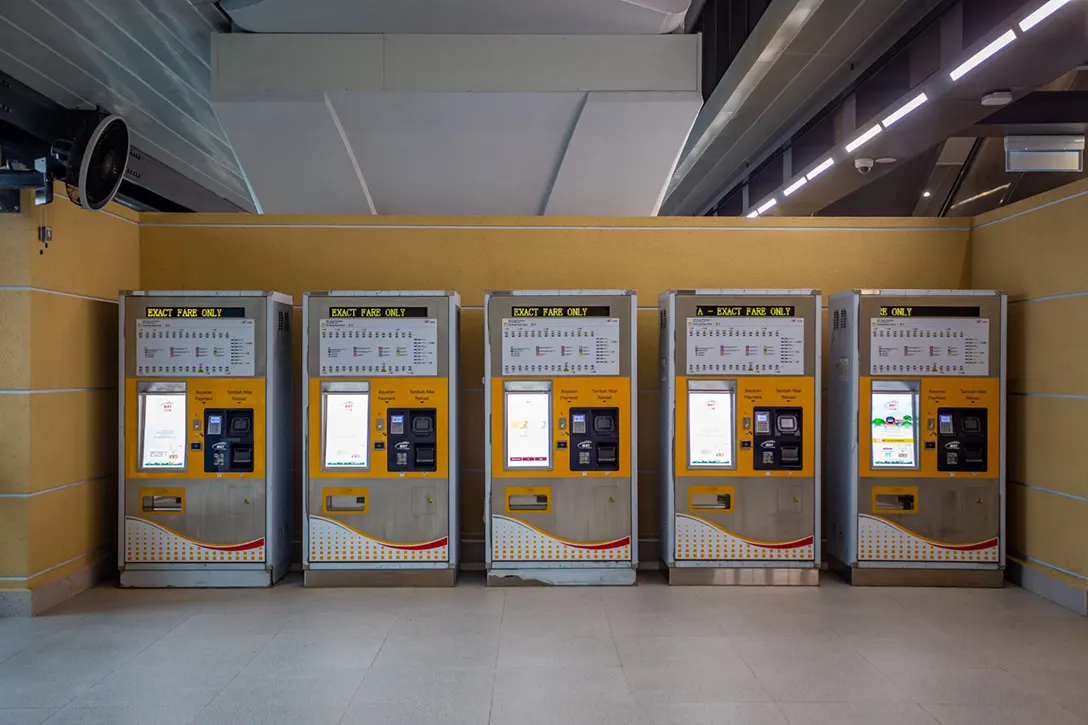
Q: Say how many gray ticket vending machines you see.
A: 5